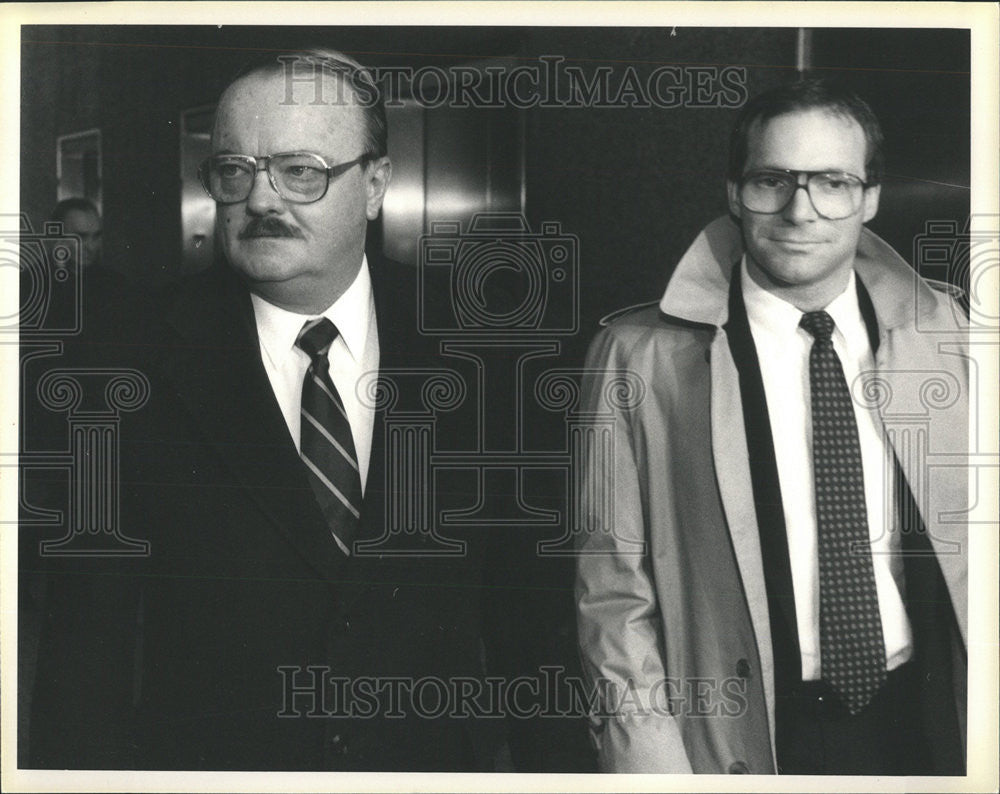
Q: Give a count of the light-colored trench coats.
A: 1